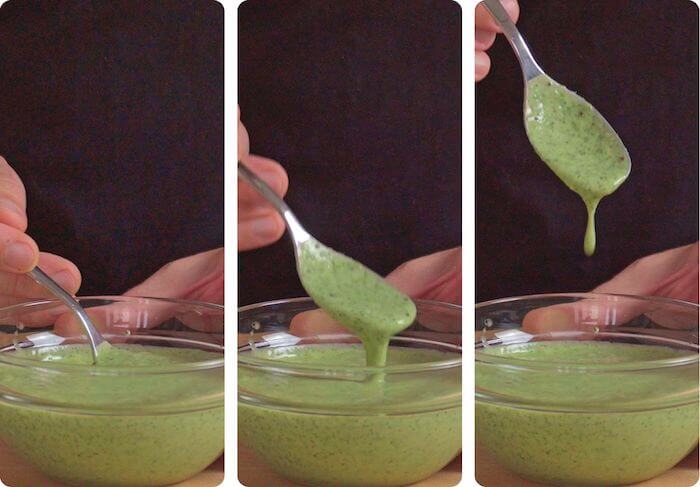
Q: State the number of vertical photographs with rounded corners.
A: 3